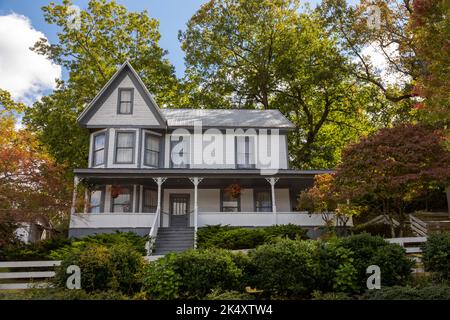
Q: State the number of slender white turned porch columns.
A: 4